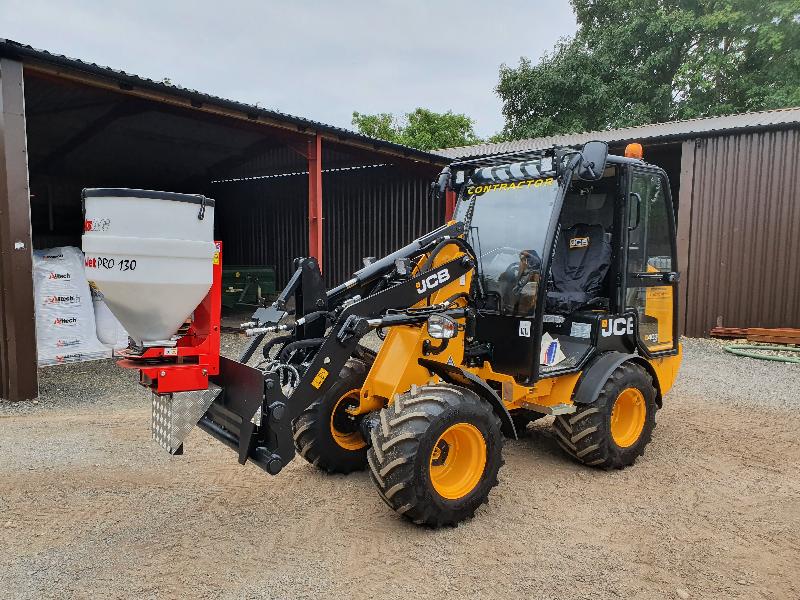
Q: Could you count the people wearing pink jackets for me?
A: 0